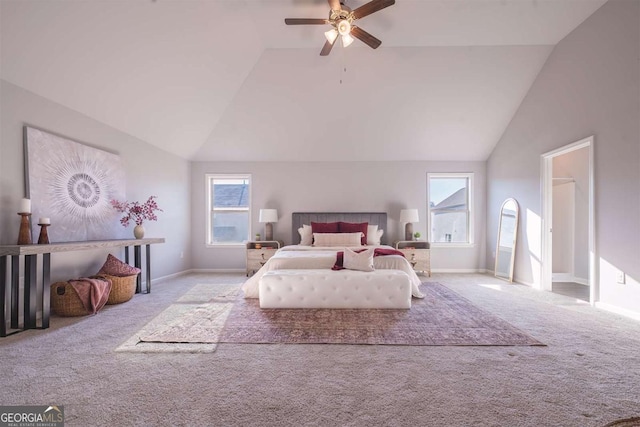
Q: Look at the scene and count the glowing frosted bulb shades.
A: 3